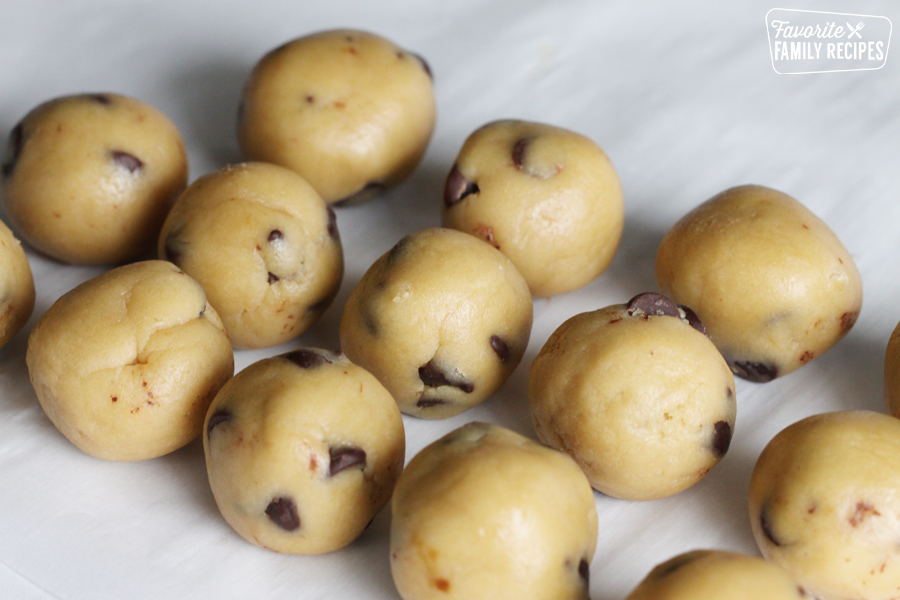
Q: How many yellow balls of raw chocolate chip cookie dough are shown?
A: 14